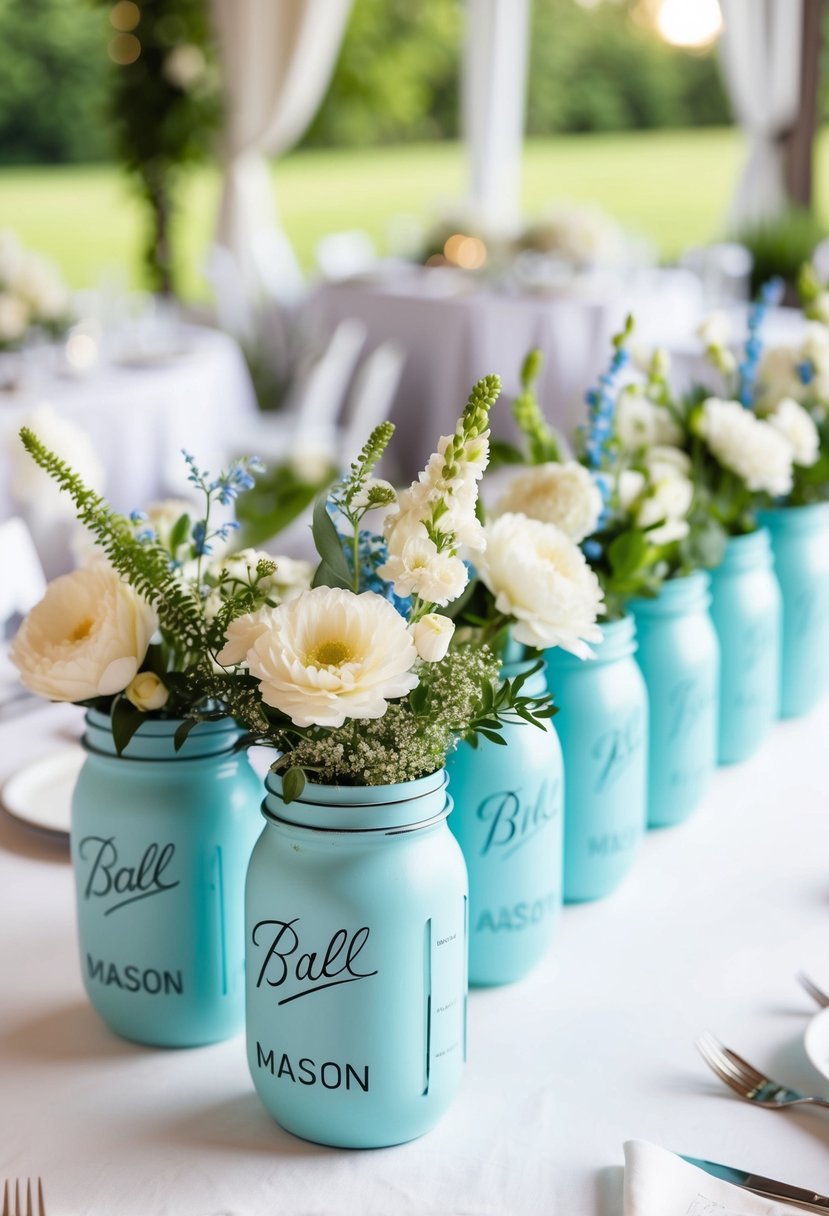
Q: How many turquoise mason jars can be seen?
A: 7